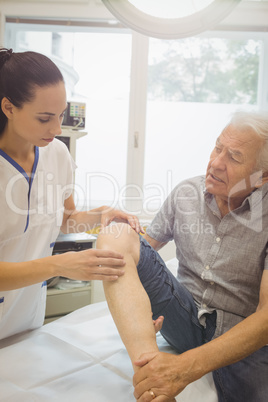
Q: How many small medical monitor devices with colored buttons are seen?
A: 1